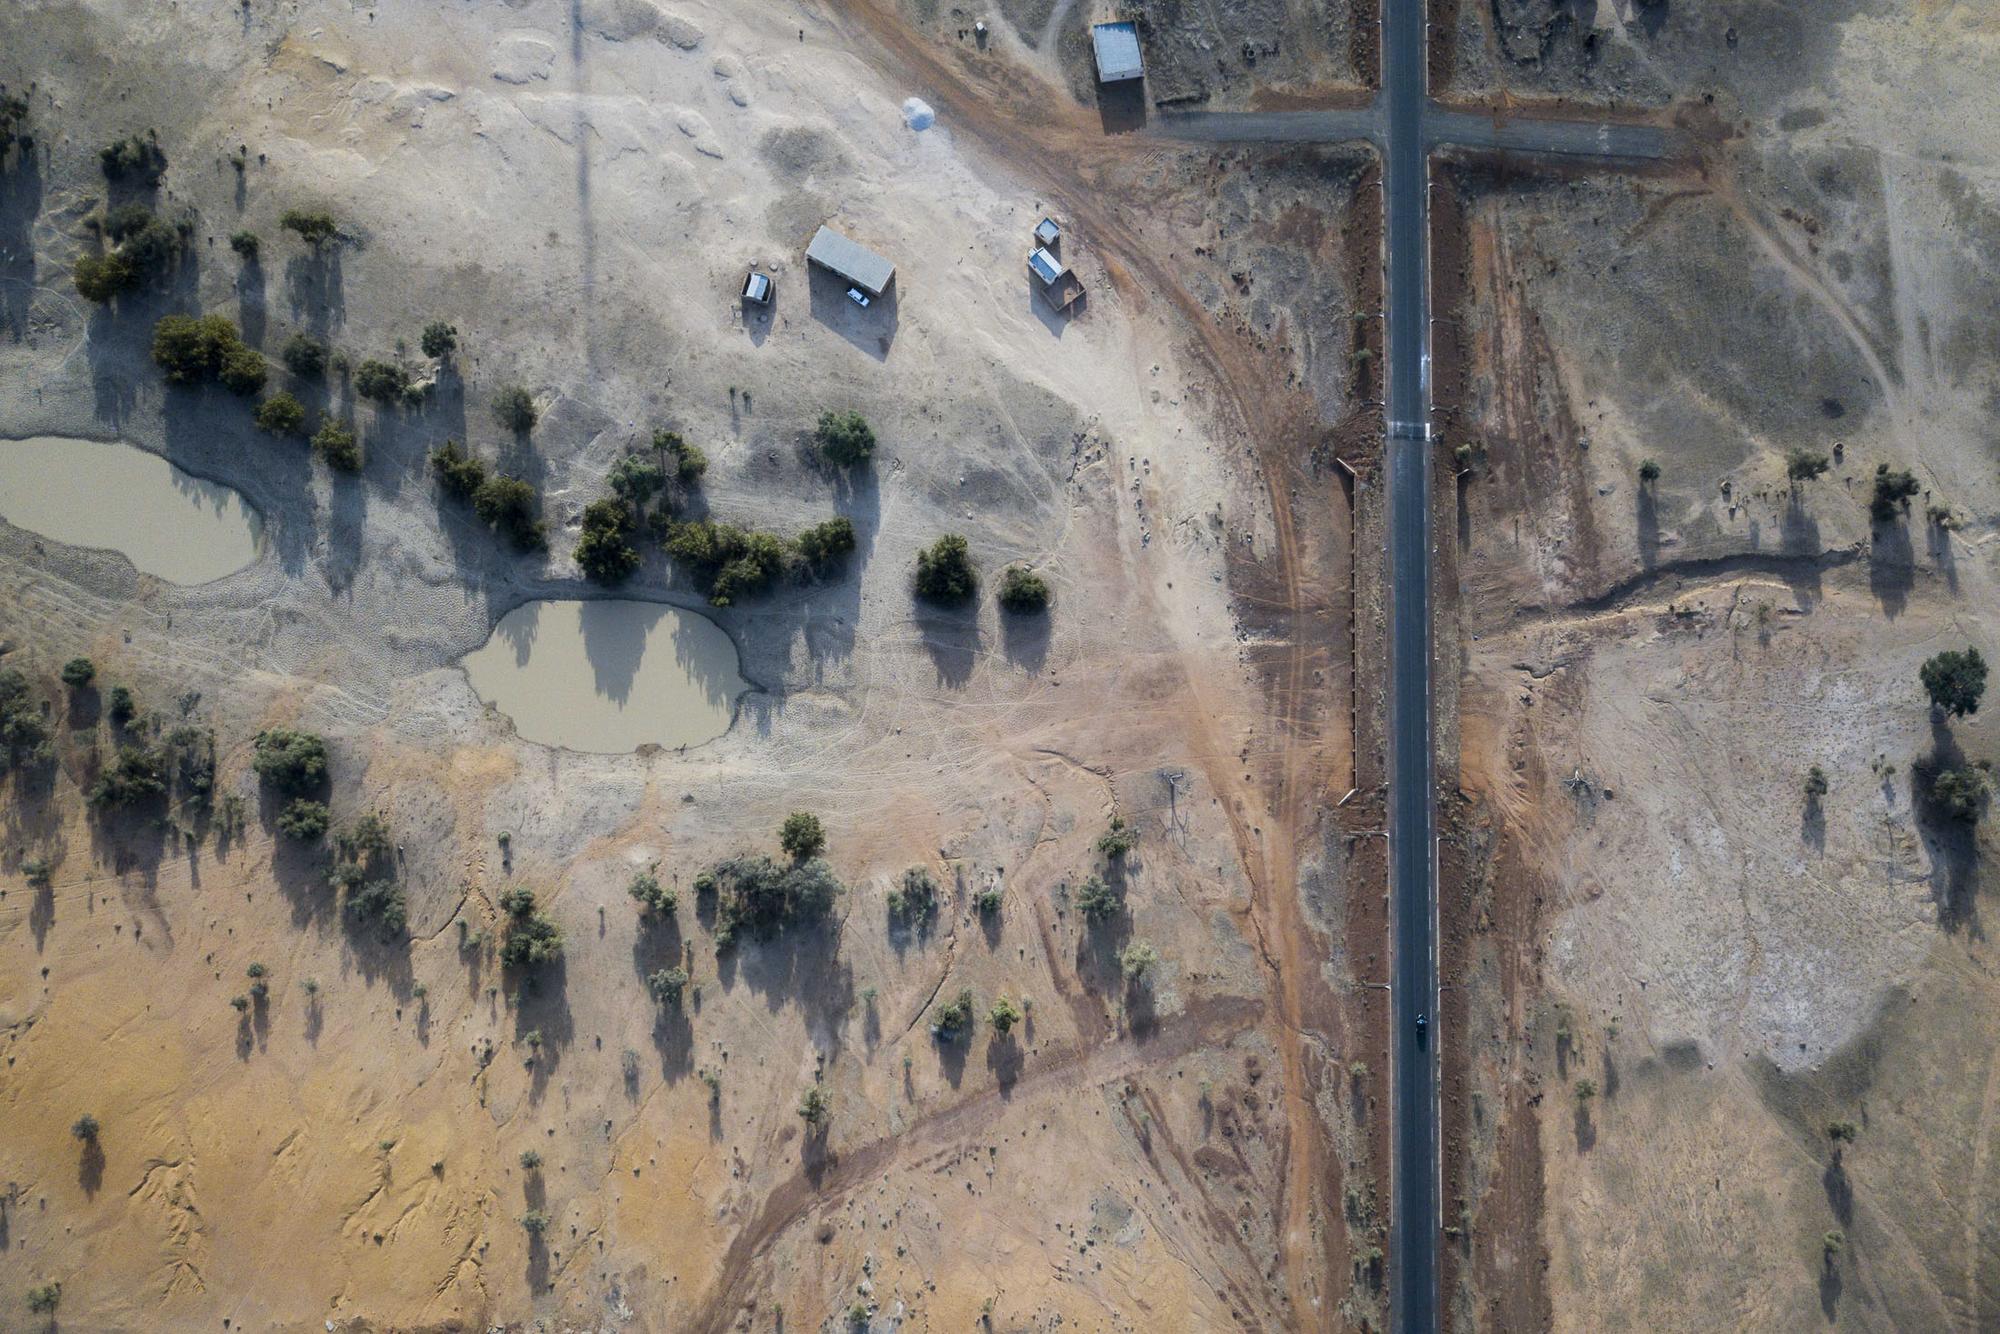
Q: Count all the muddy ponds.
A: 2